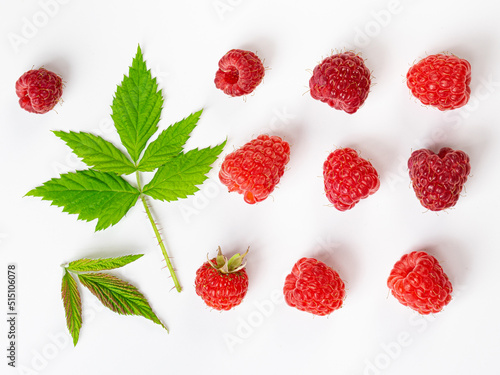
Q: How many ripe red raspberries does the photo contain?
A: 10